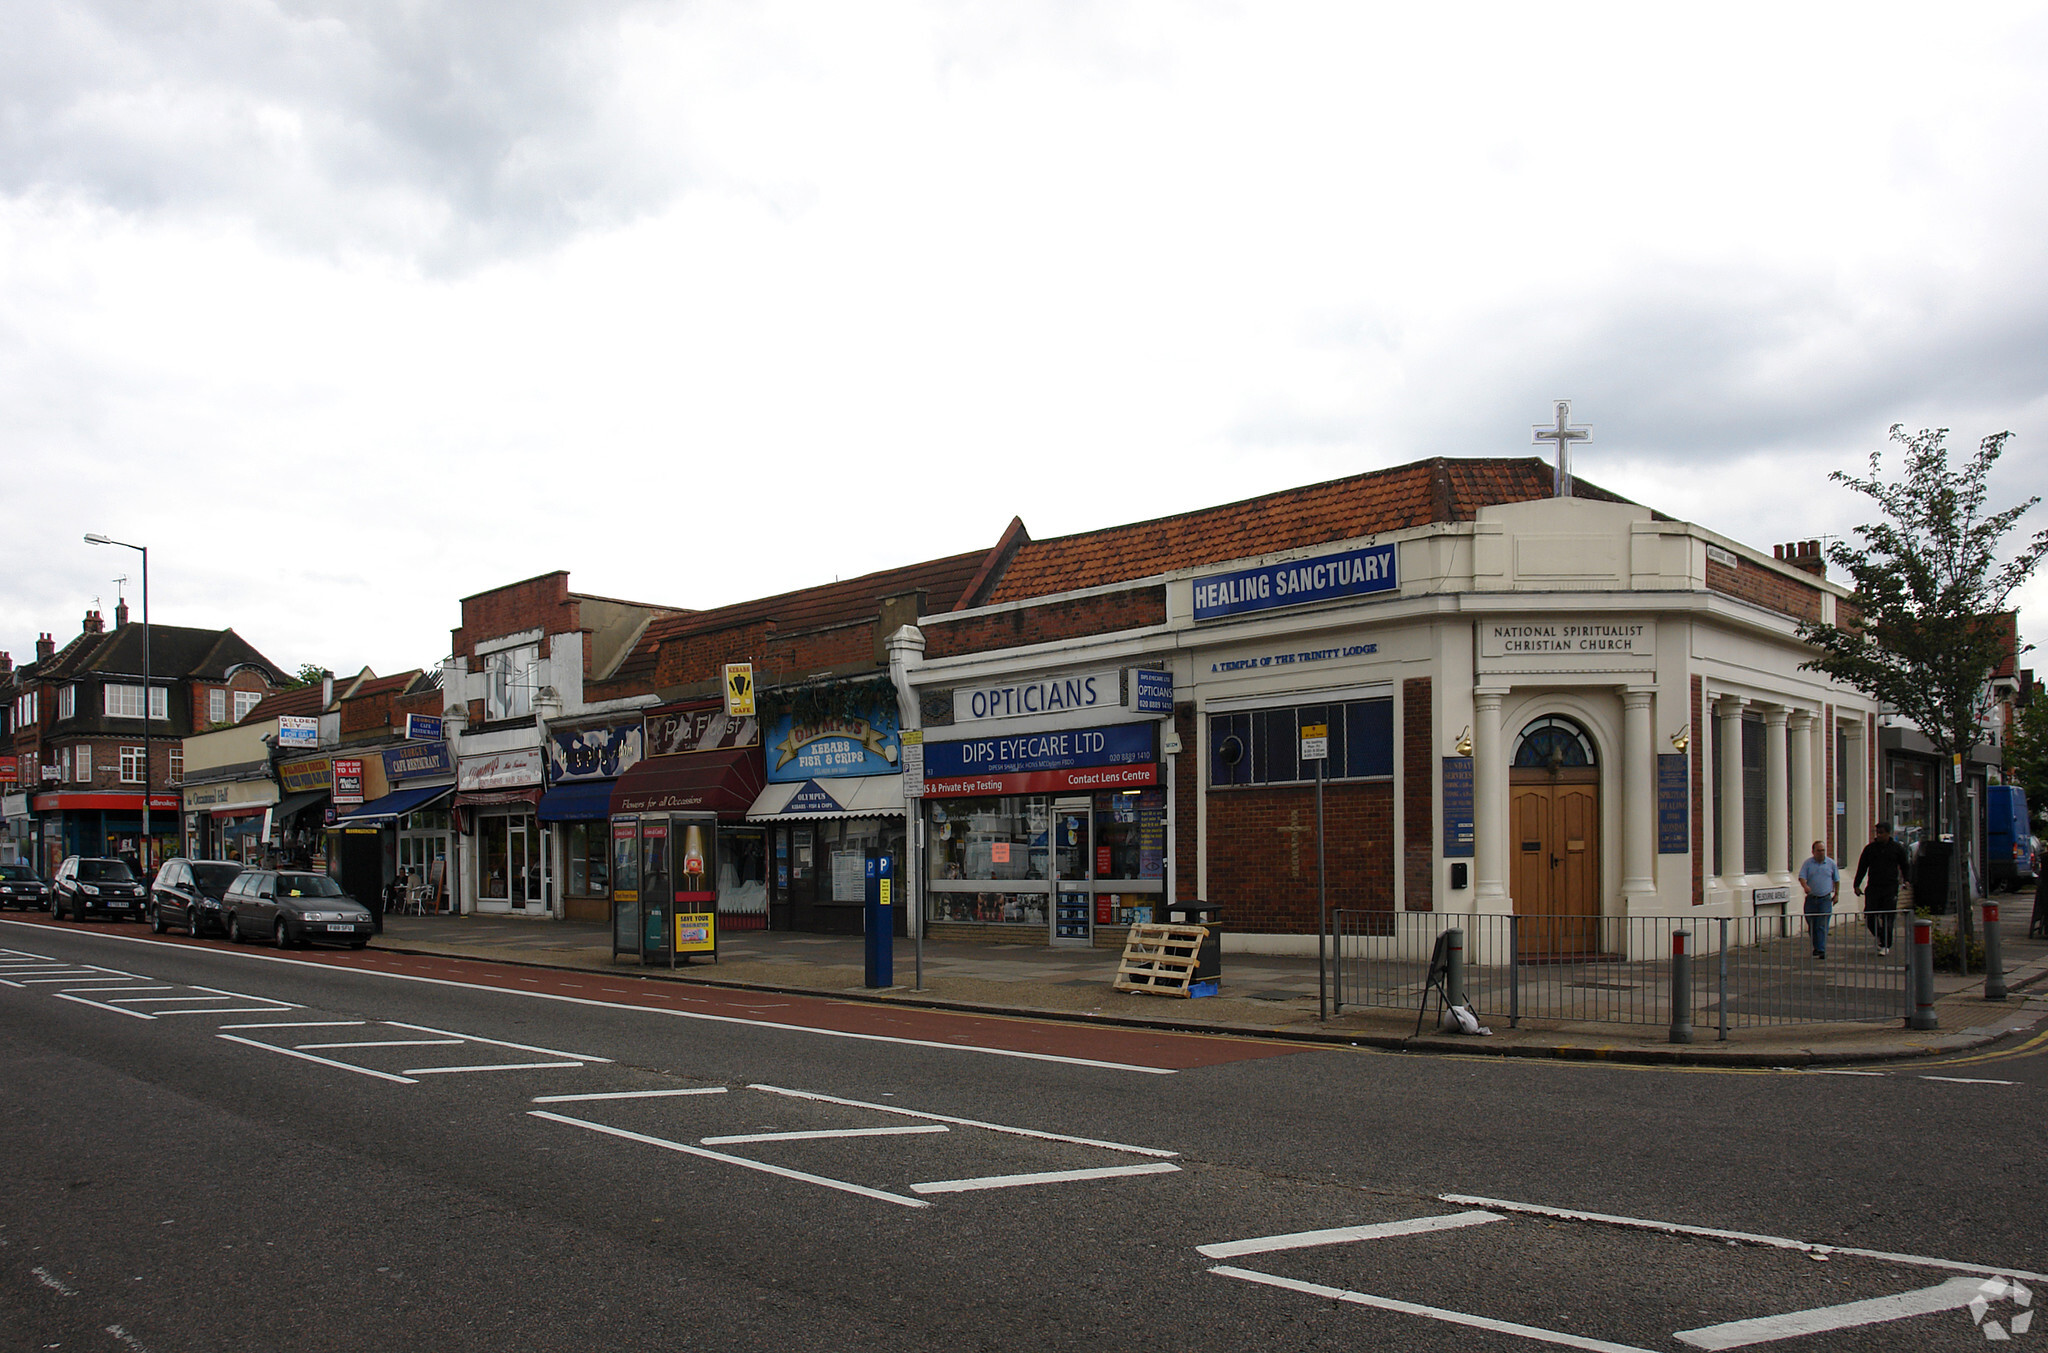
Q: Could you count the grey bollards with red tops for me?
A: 3